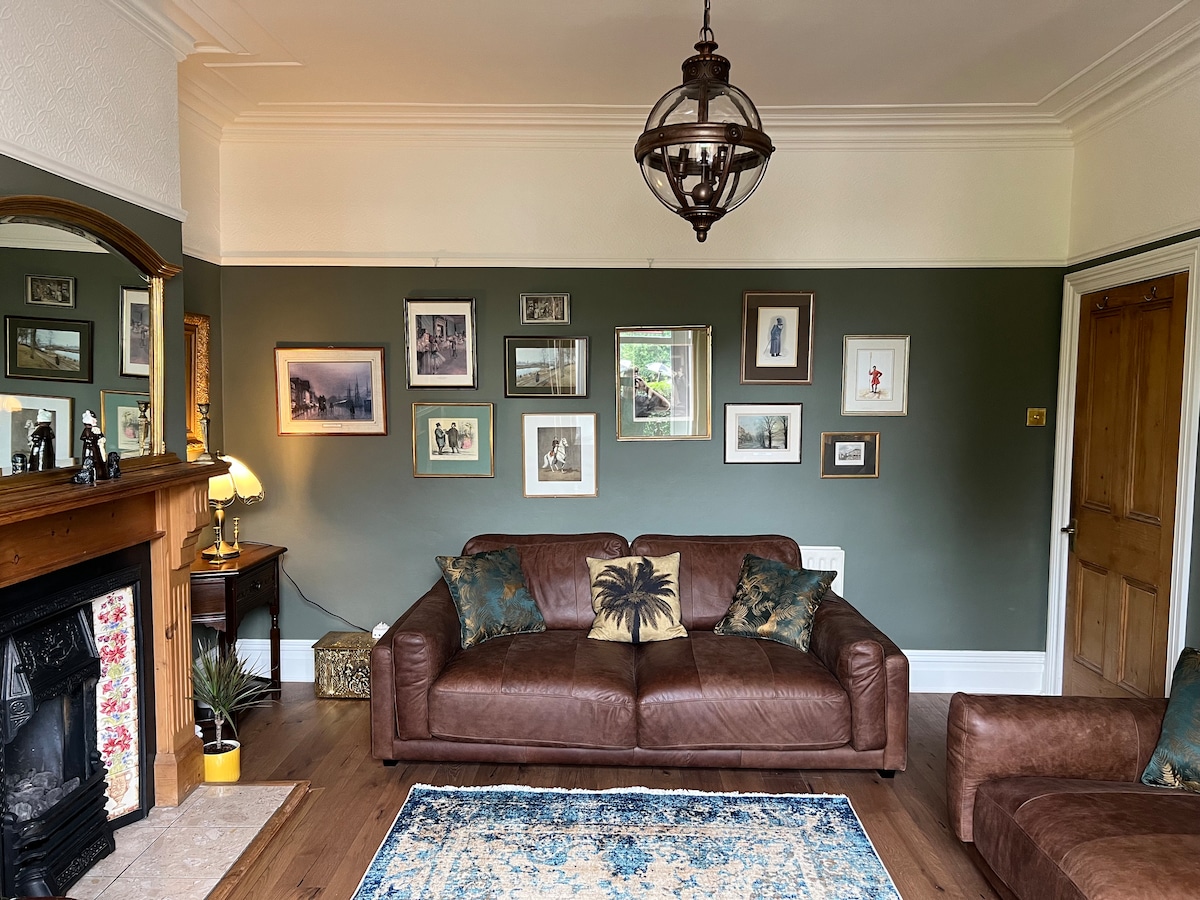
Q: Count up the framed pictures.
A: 11